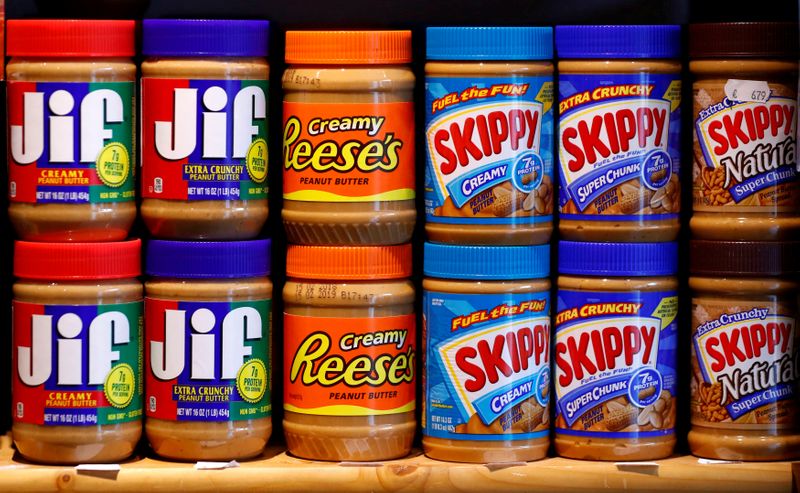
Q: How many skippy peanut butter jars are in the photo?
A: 6